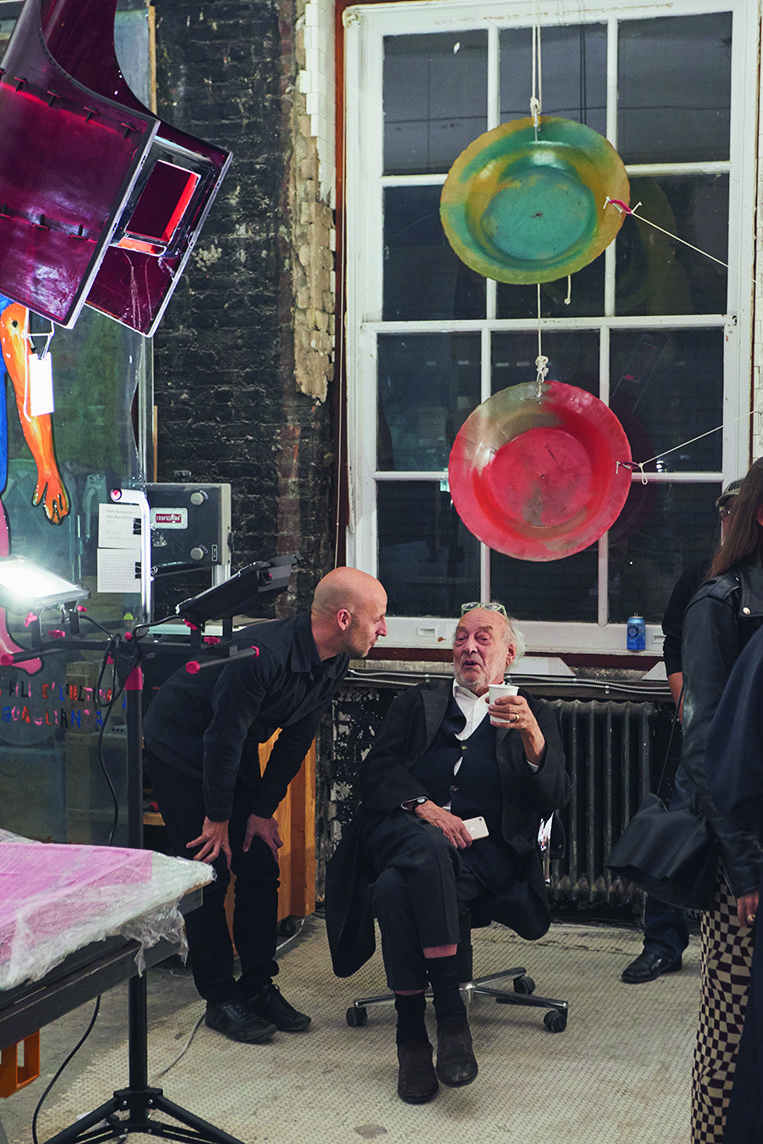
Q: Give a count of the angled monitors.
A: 2